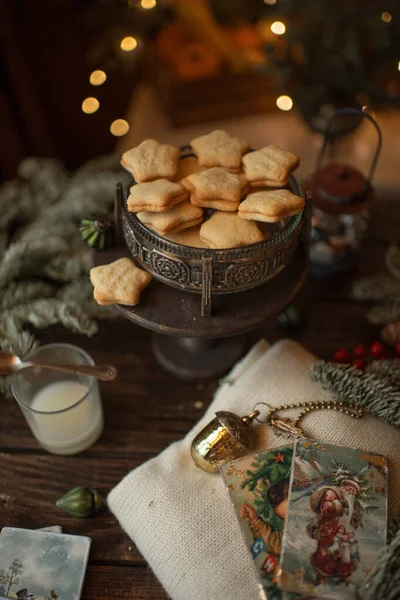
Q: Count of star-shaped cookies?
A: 9